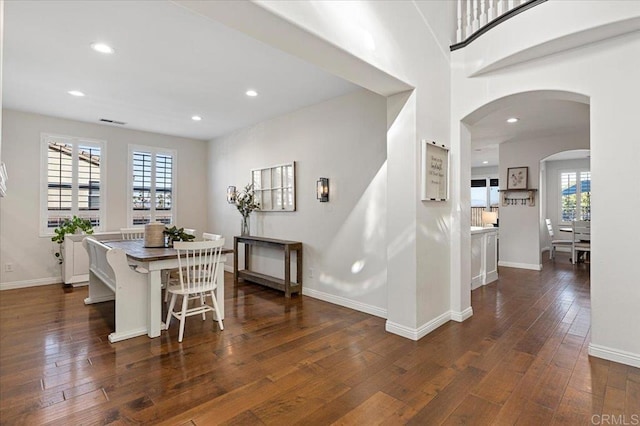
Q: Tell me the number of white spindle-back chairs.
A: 4